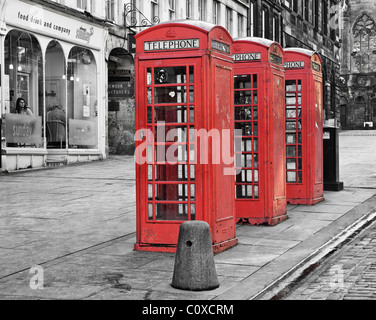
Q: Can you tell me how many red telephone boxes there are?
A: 3